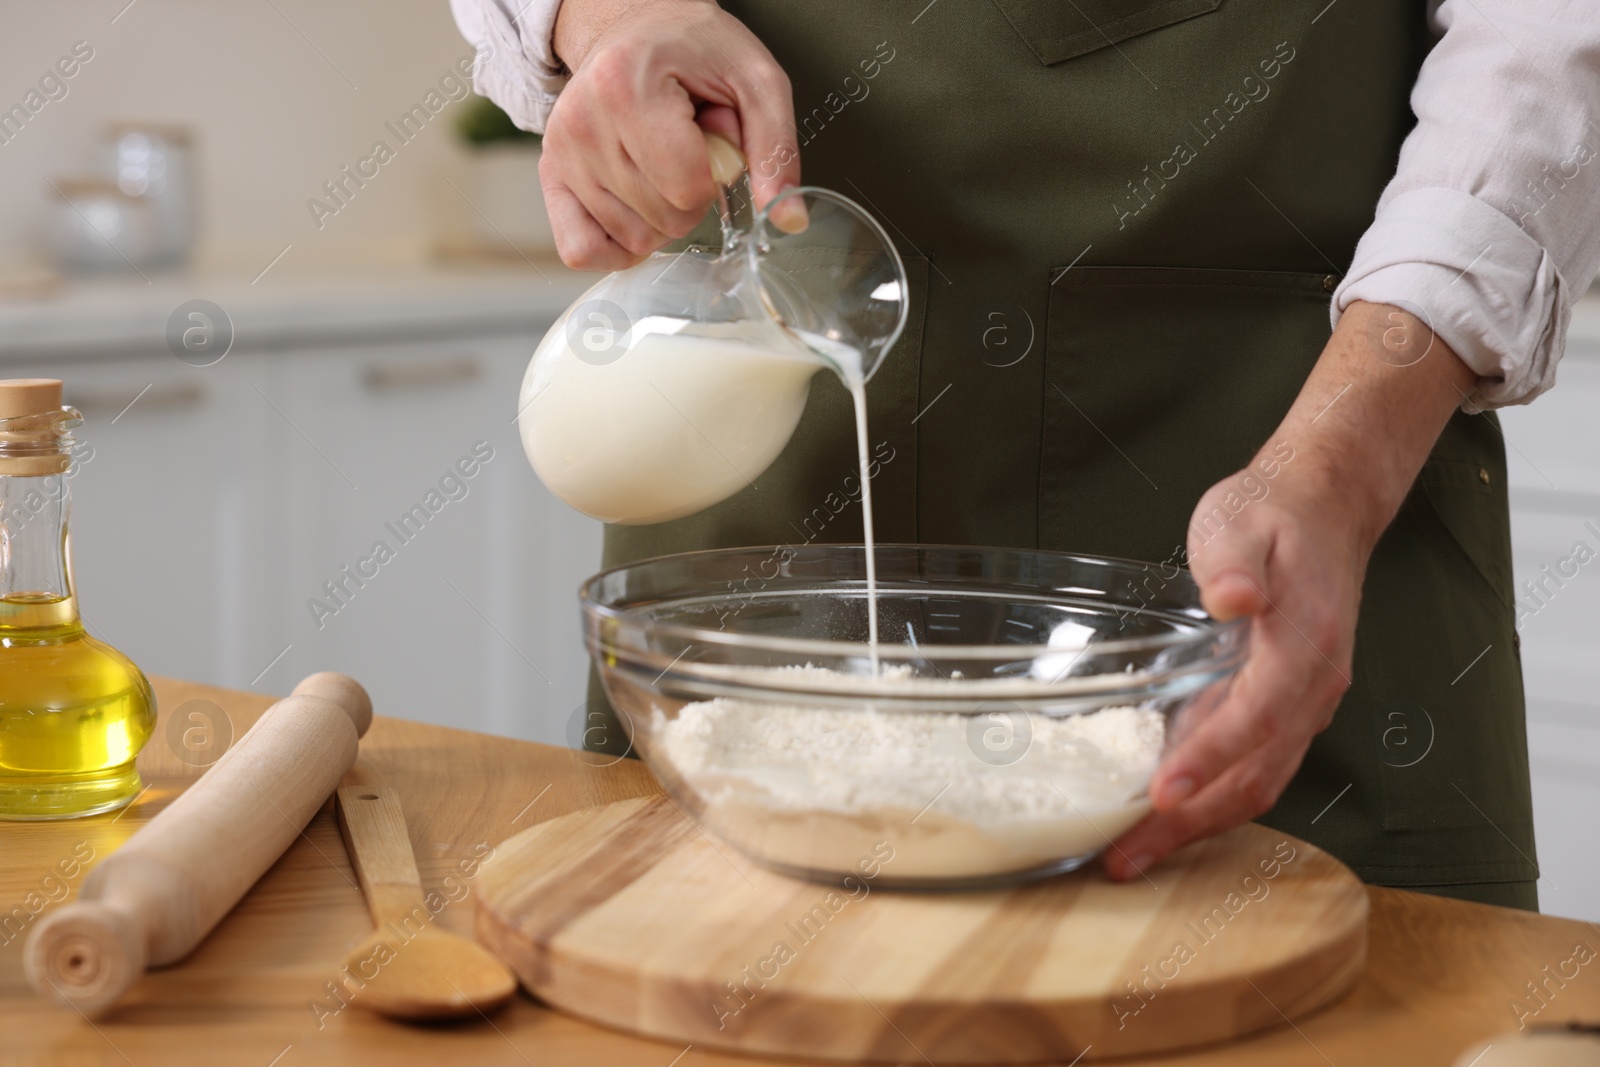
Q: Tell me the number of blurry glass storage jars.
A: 2